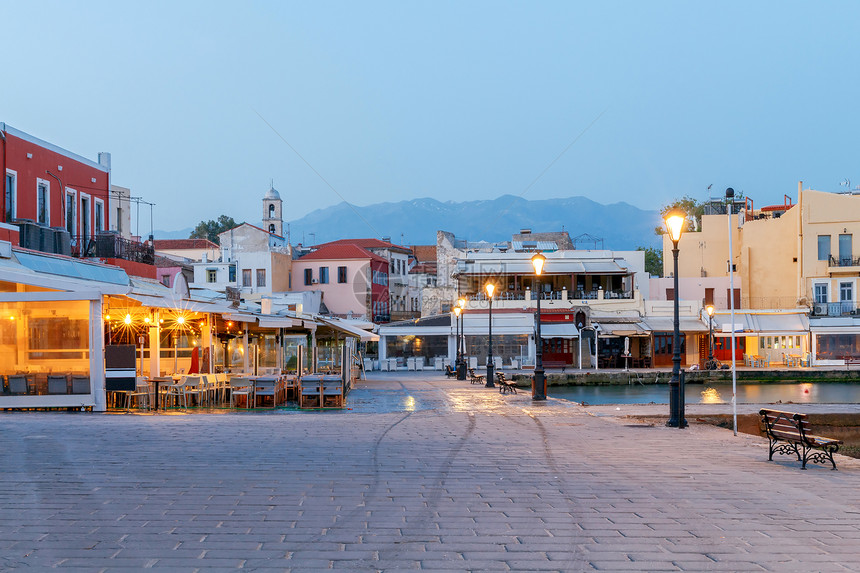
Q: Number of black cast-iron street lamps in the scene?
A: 6